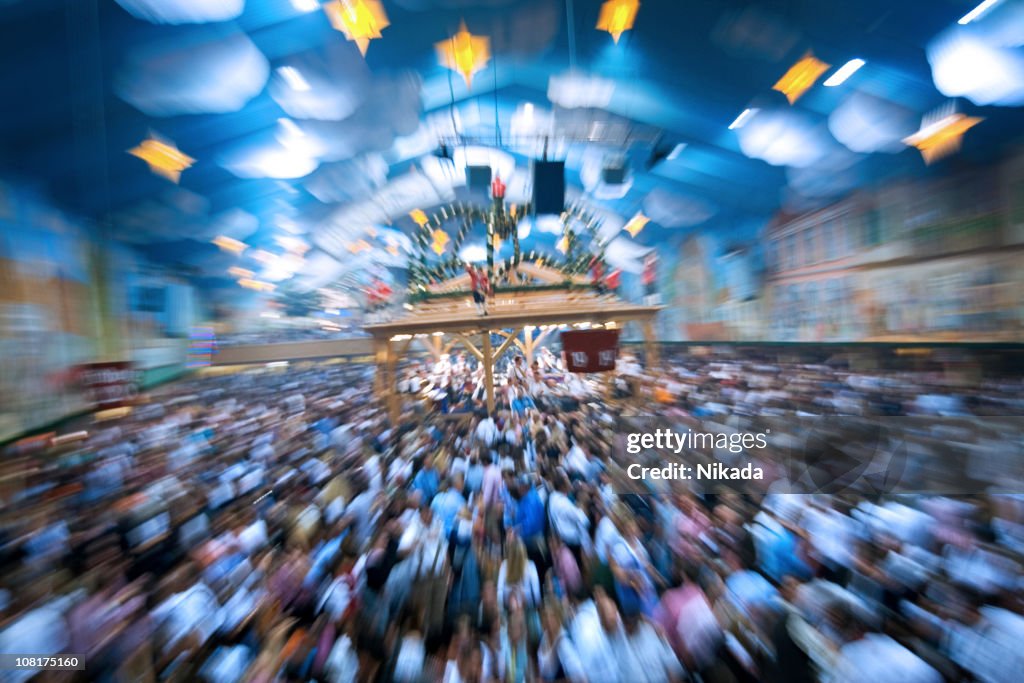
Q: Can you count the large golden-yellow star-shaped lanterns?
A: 6